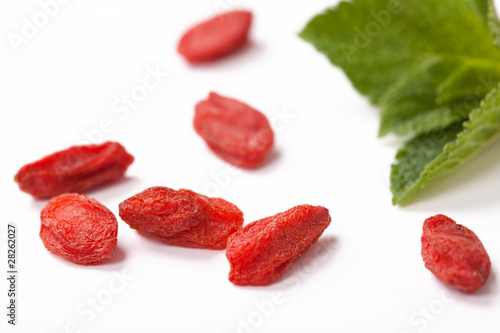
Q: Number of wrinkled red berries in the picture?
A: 7